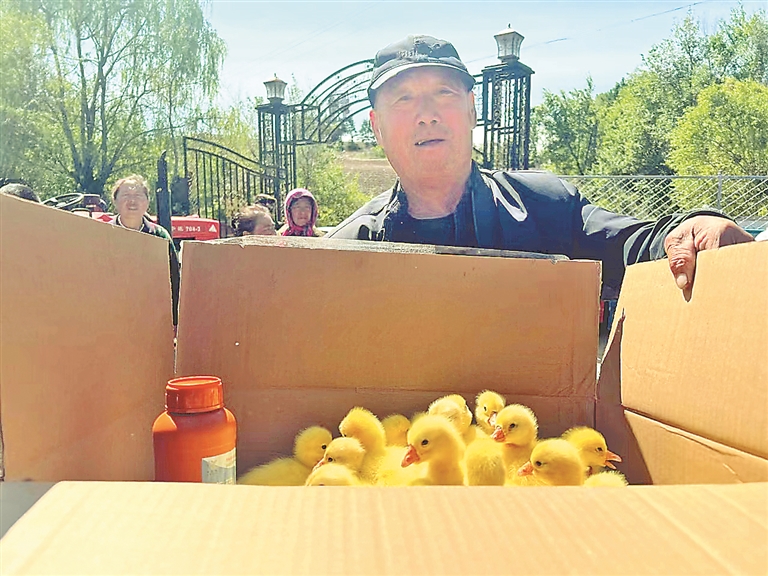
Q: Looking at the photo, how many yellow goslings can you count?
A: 13